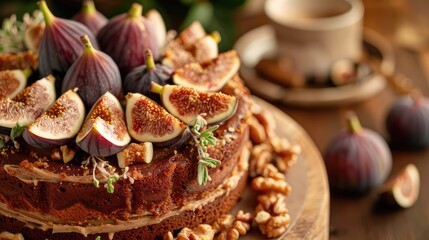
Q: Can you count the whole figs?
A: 7